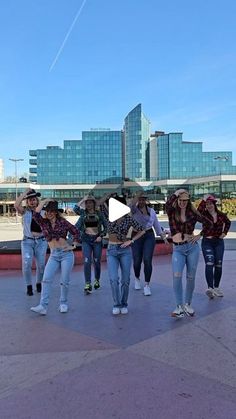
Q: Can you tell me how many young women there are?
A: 7